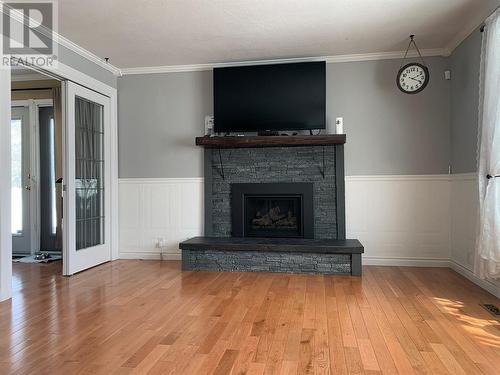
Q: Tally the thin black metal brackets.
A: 2